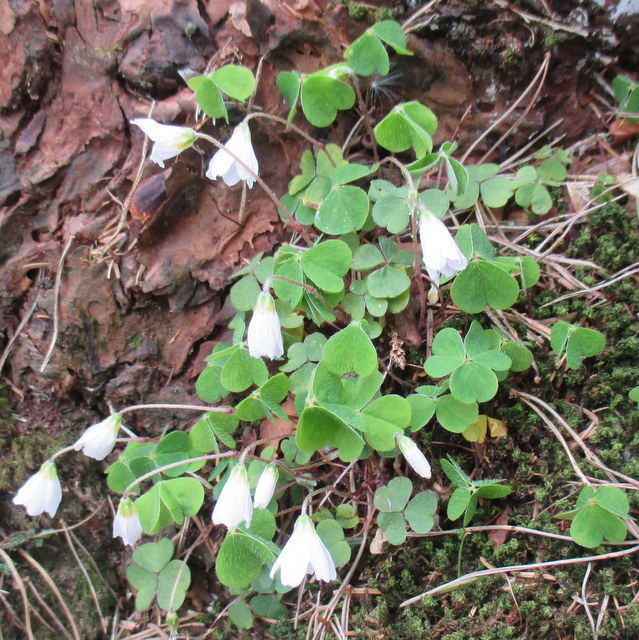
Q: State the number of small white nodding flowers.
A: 11